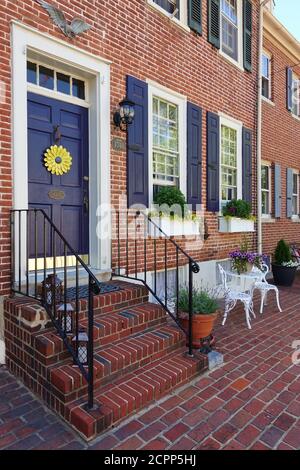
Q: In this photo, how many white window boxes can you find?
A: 2